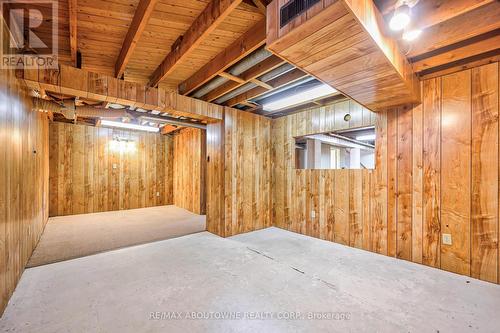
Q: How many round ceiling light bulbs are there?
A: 2